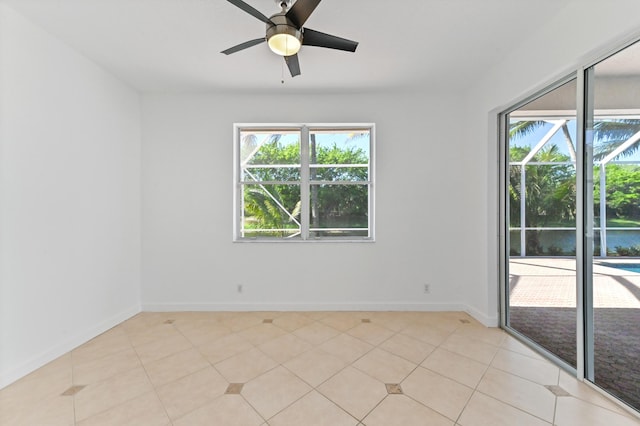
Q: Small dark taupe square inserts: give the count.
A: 8